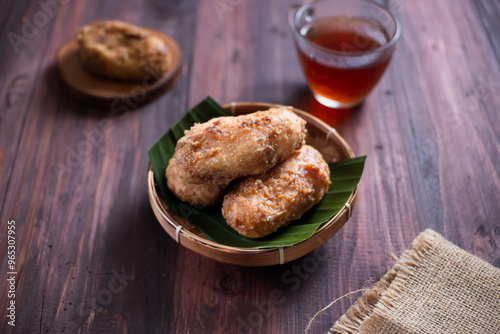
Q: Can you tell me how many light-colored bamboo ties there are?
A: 5